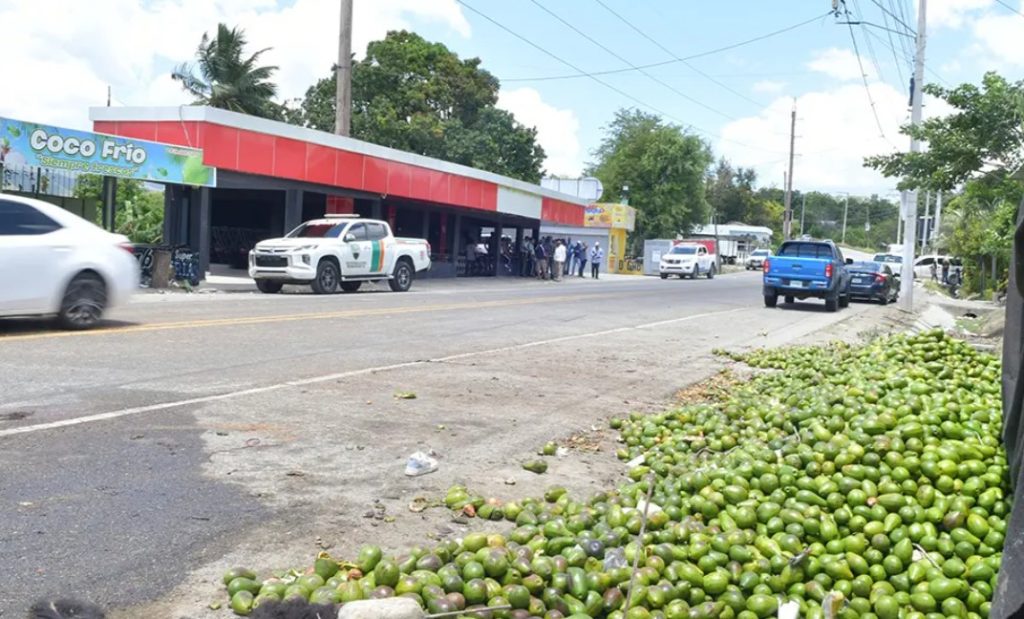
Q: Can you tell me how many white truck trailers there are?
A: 1